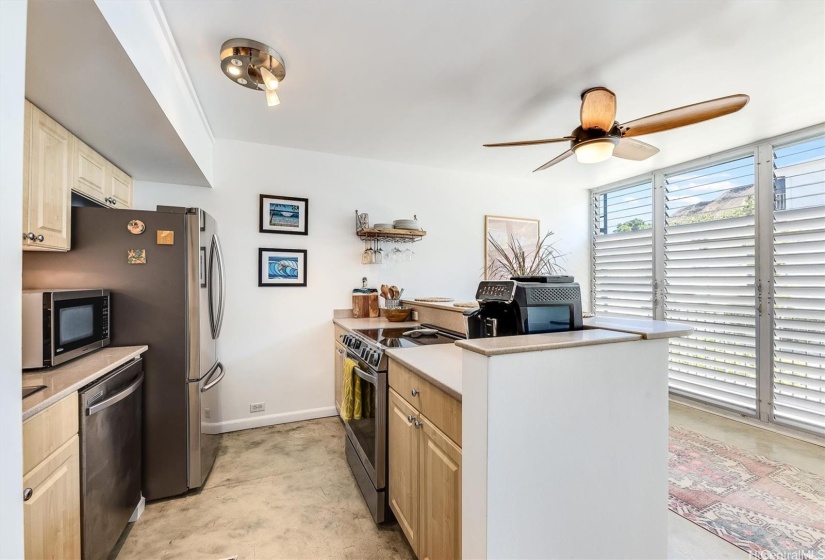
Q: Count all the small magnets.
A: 3